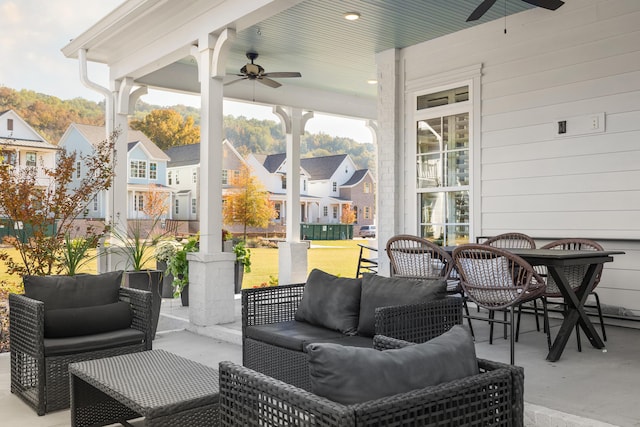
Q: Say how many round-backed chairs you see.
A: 4